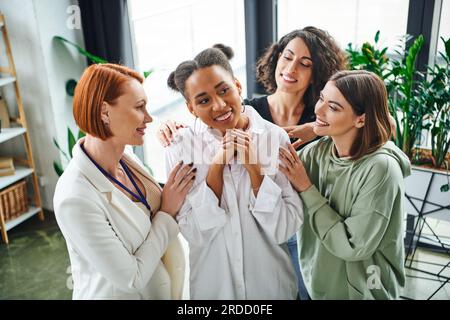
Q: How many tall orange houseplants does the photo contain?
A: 0